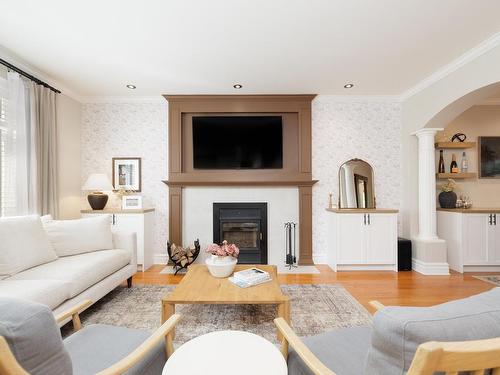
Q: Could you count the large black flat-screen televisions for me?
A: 1